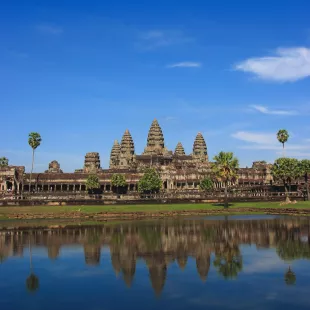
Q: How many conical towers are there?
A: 5